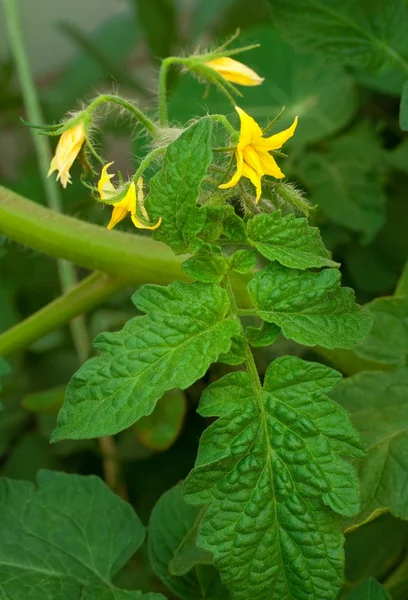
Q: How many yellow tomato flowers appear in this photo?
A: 4